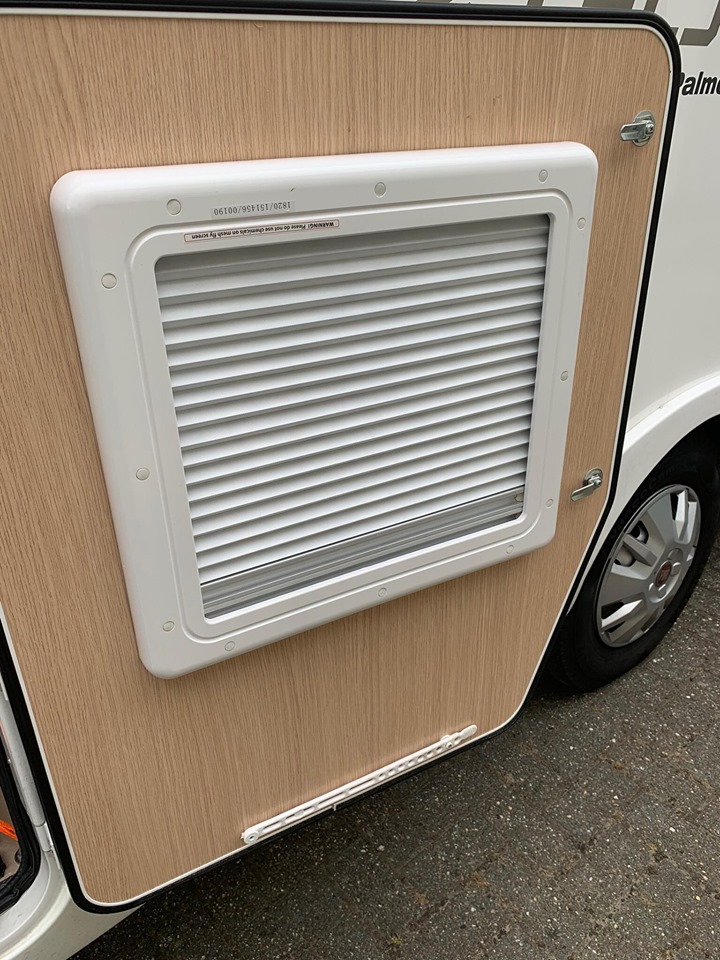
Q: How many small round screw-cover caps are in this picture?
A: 12